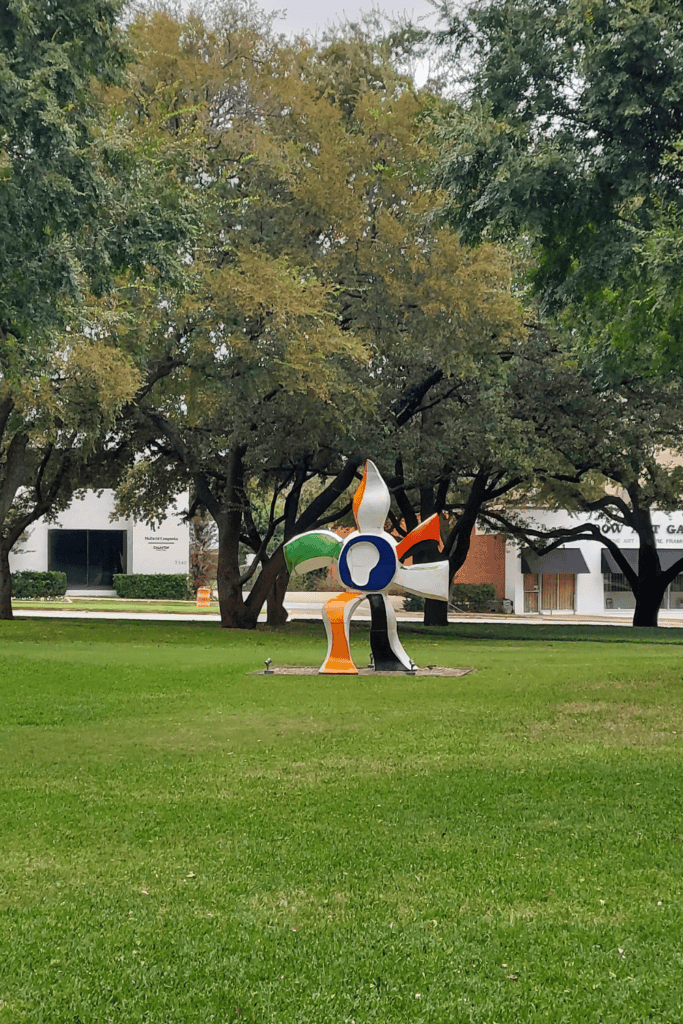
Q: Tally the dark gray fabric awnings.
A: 2